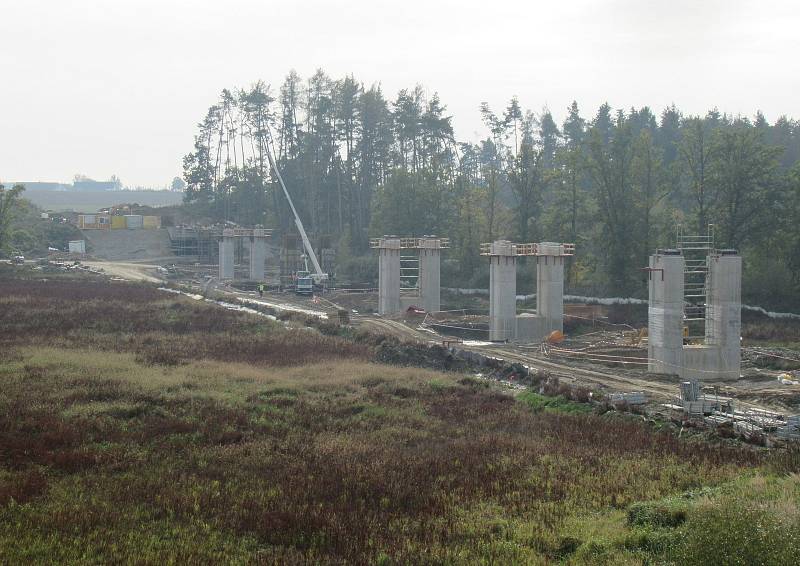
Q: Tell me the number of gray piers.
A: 8